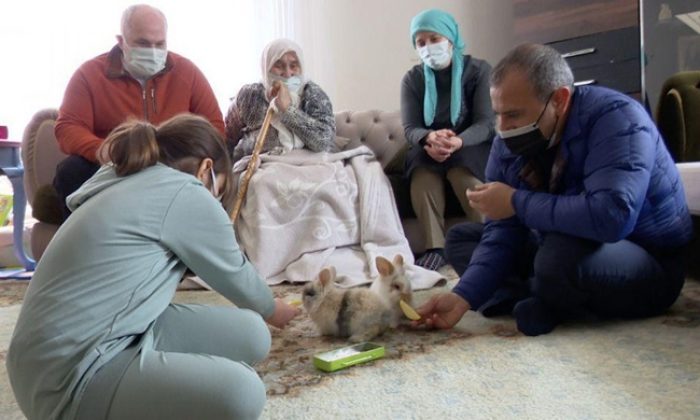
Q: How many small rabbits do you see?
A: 2